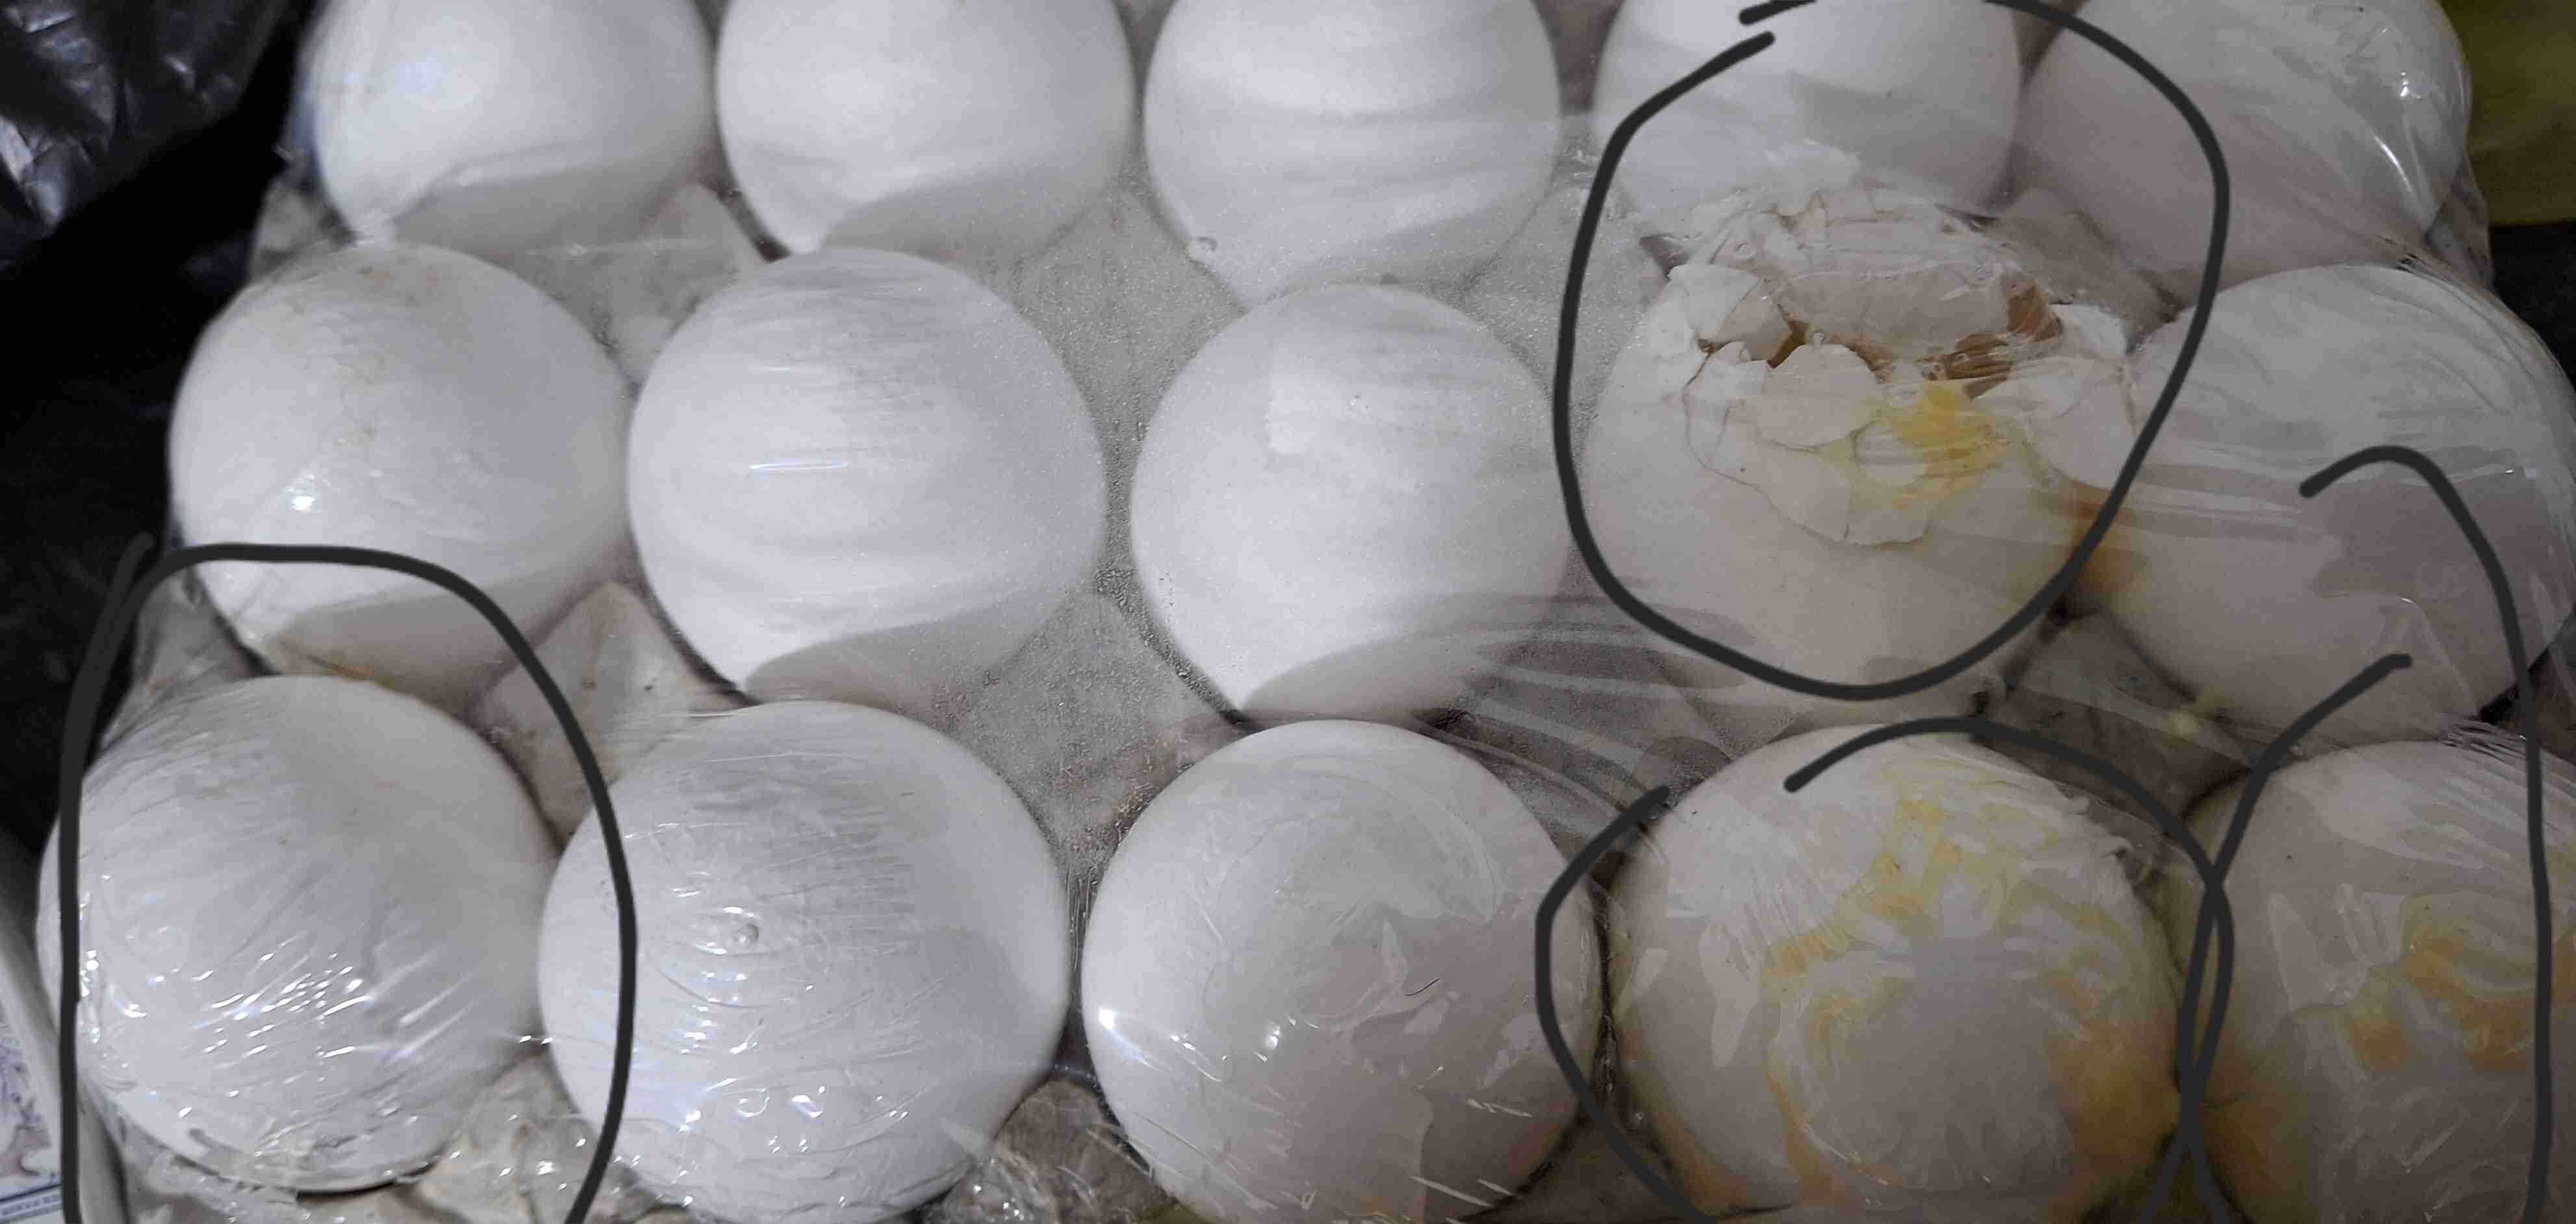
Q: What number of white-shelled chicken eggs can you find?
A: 15